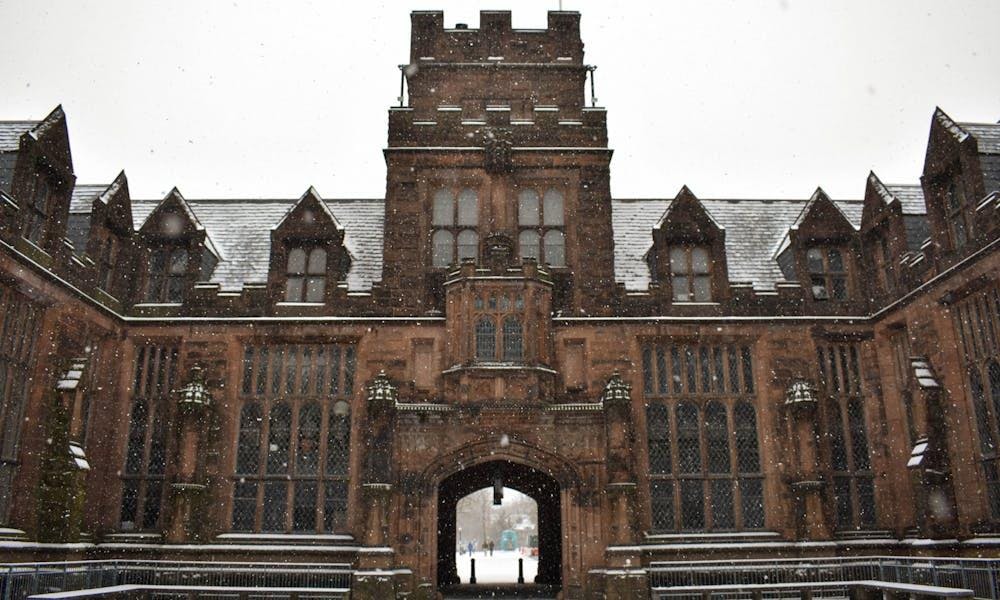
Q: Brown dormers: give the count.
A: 8